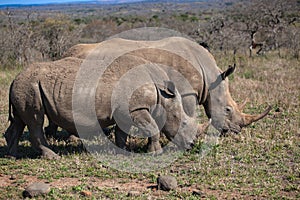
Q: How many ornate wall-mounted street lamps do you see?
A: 0